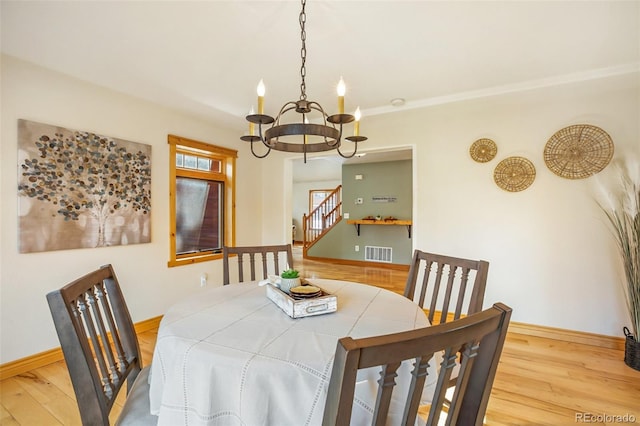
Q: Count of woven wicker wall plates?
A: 3